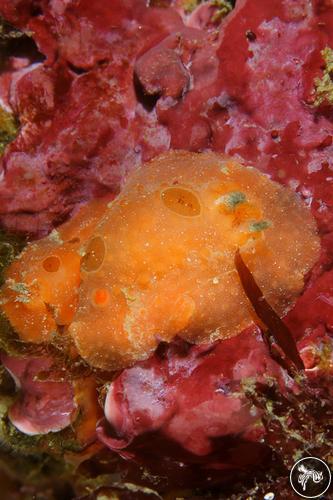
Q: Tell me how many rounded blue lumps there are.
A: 2